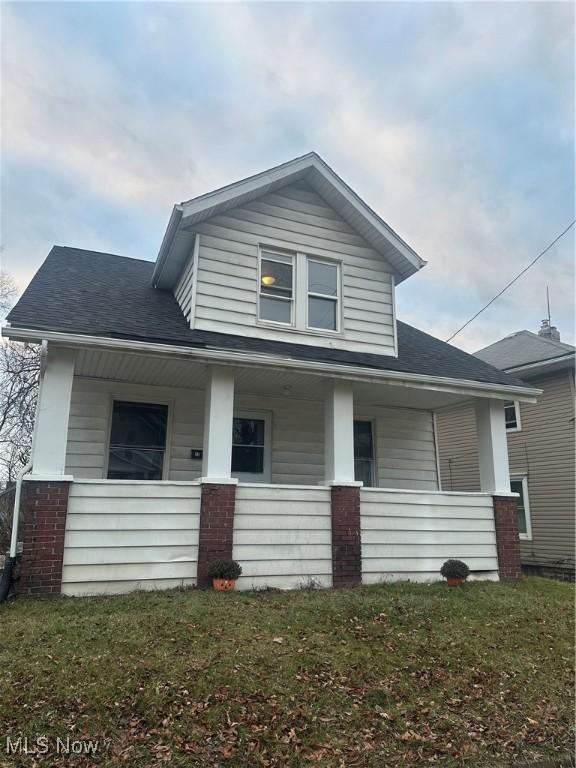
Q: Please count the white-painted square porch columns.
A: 4